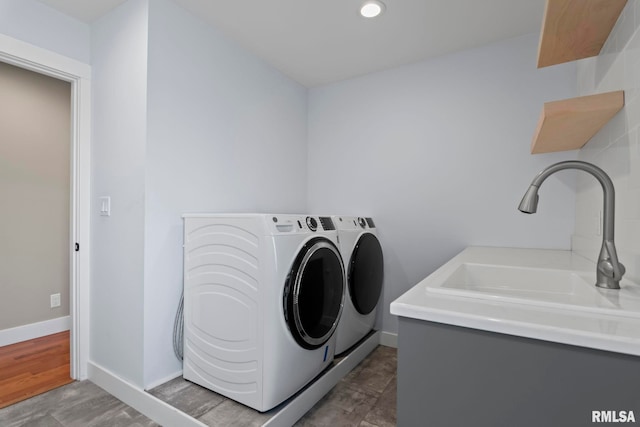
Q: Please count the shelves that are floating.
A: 2